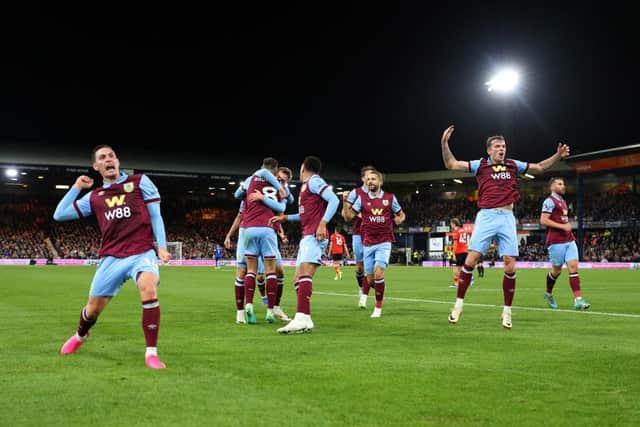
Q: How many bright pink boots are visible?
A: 2